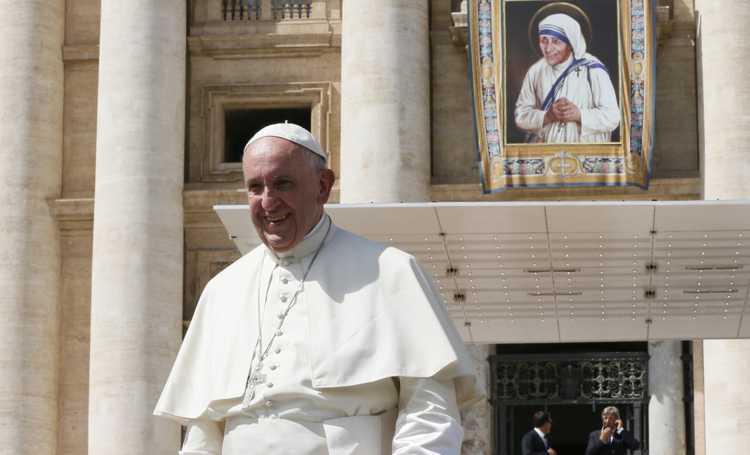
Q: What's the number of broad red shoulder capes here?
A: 0